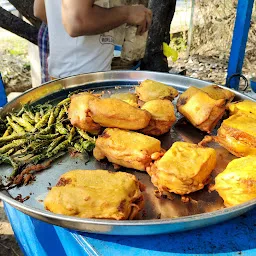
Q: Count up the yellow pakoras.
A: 13